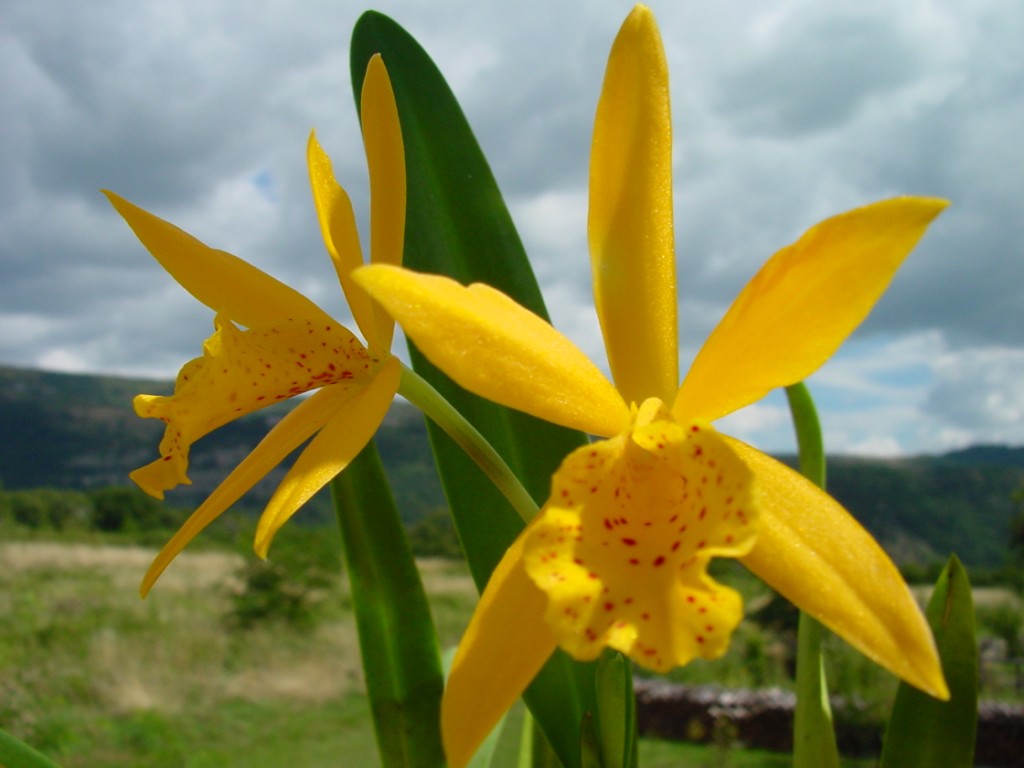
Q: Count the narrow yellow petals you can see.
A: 10